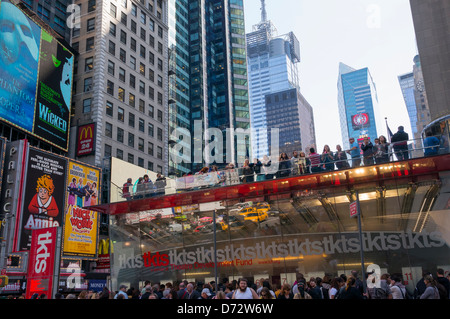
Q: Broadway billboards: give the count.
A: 4